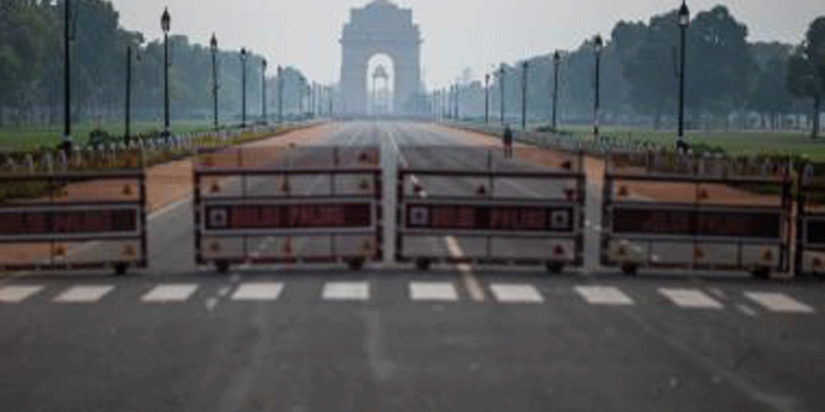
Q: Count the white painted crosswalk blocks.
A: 10